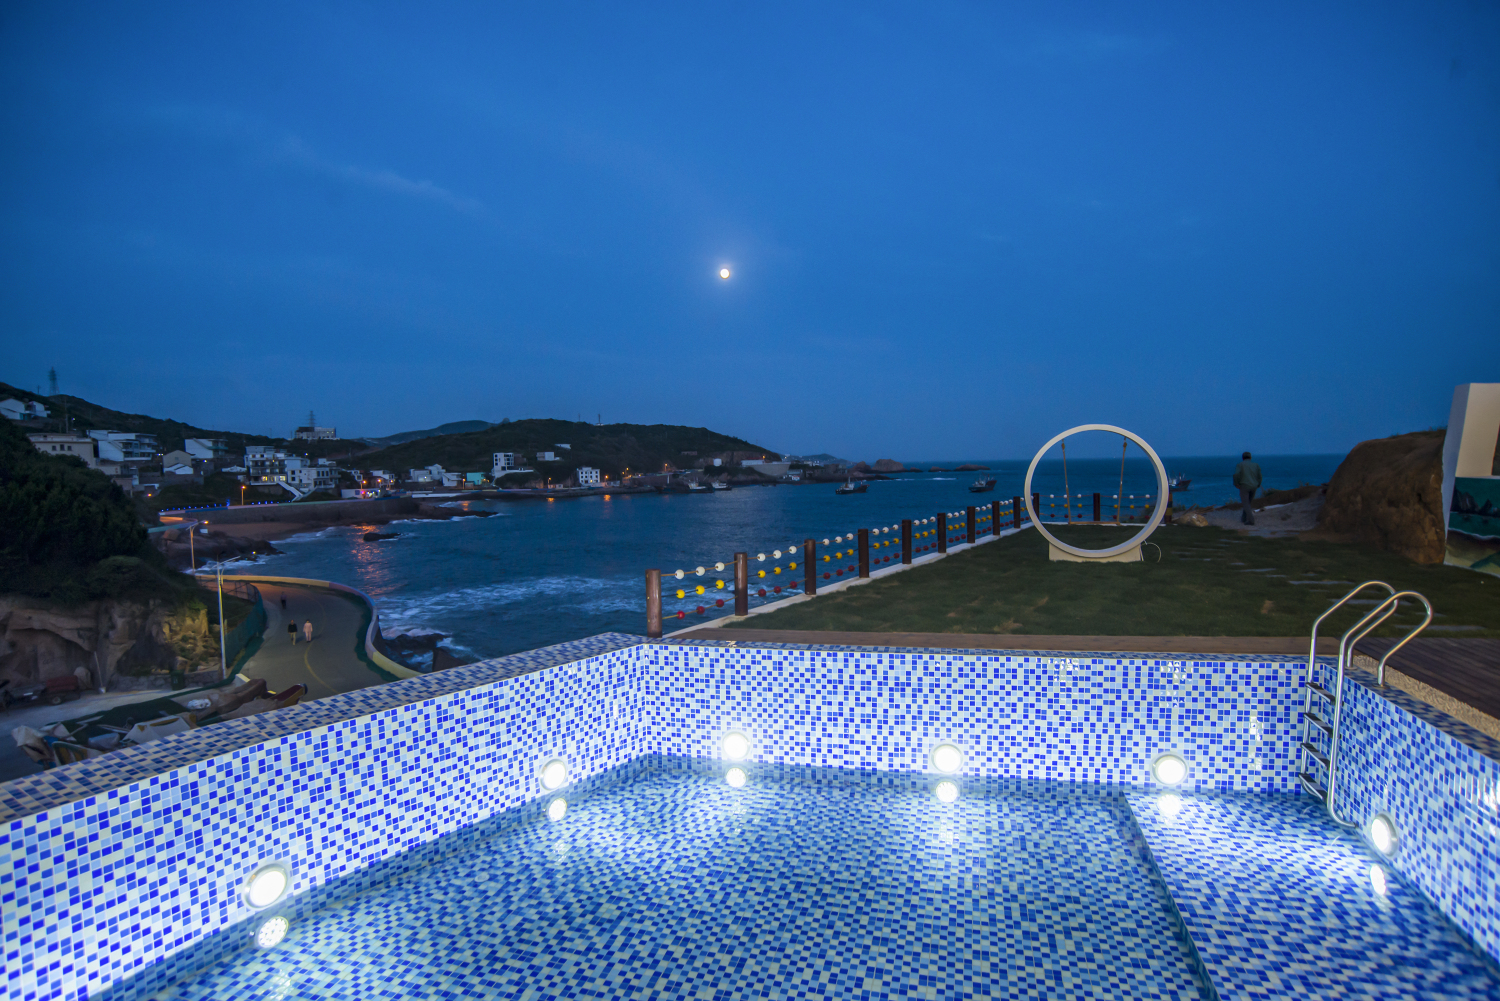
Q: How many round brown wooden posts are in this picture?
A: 11